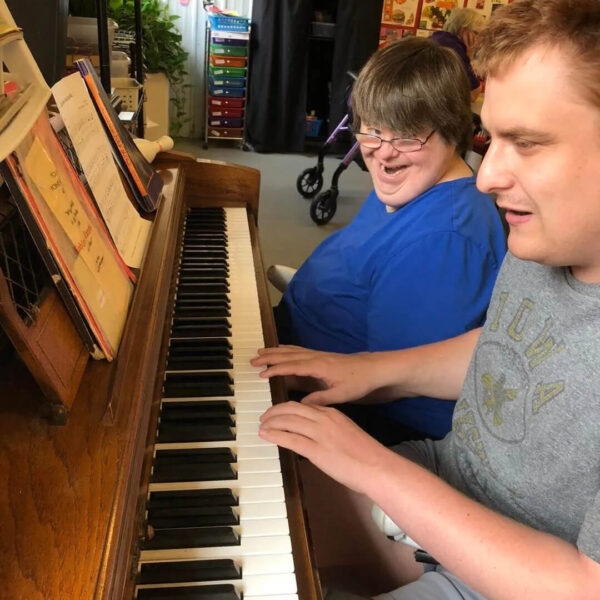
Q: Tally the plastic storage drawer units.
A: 1